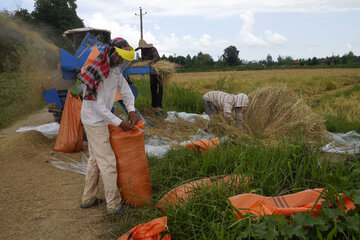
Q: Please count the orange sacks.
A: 6